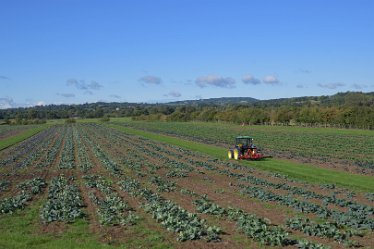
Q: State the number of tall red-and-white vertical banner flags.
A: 0